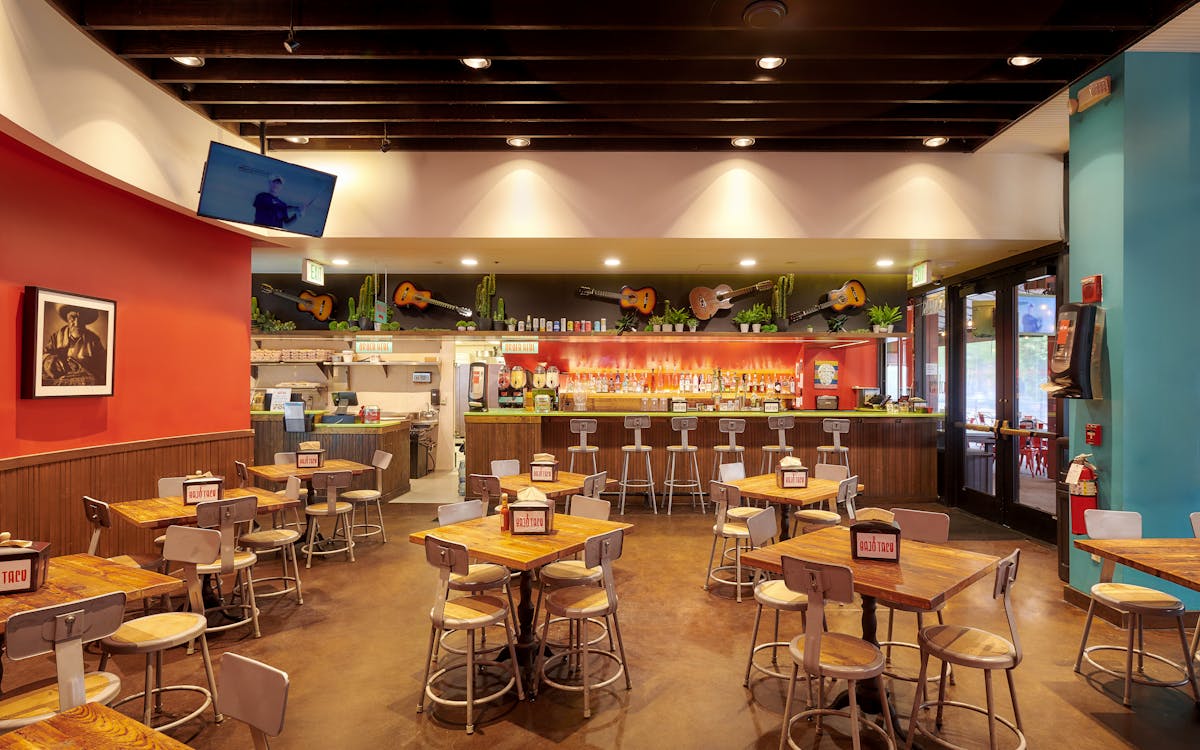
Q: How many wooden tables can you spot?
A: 9